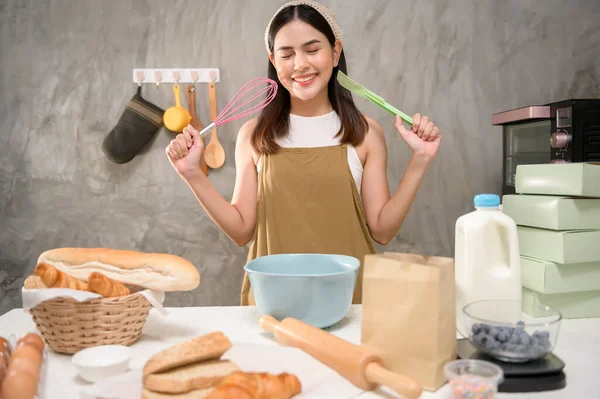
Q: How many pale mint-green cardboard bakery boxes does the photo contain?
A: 5